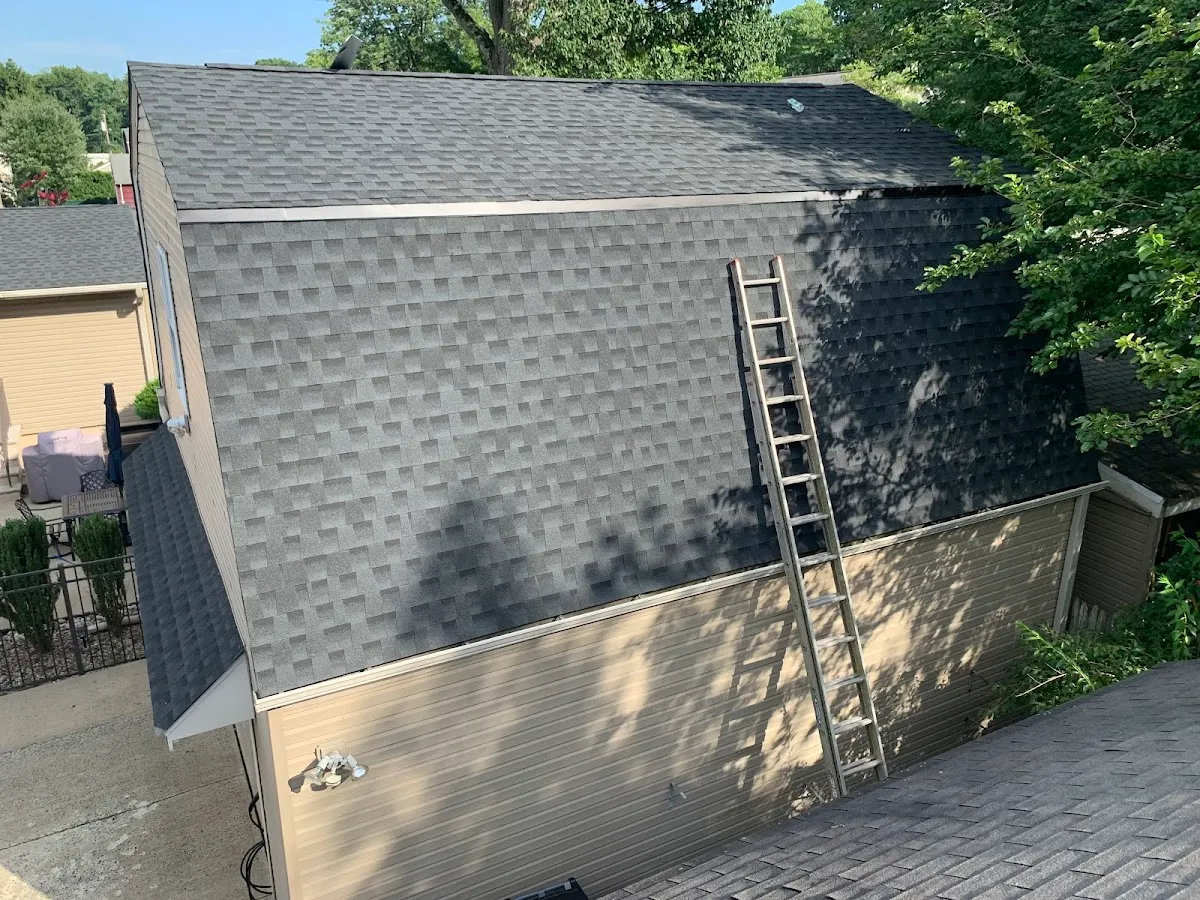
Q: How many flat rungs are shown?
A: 13